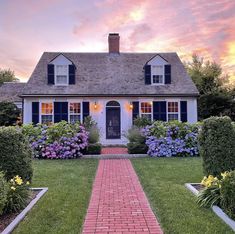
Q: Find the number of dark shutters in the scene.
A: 12